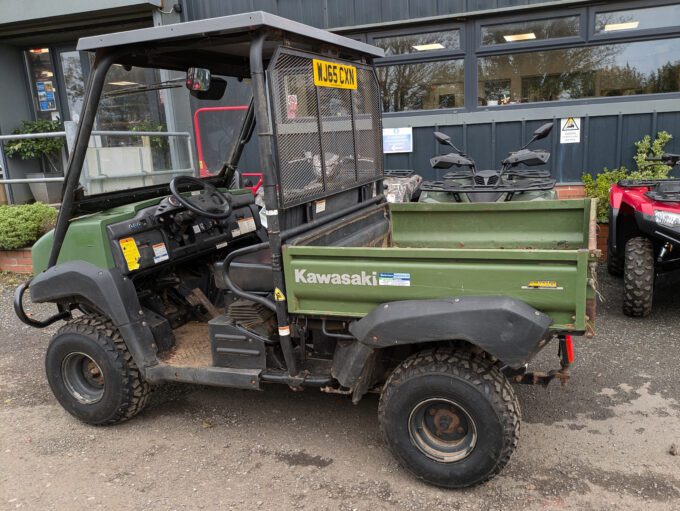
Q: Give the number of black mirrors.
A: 3